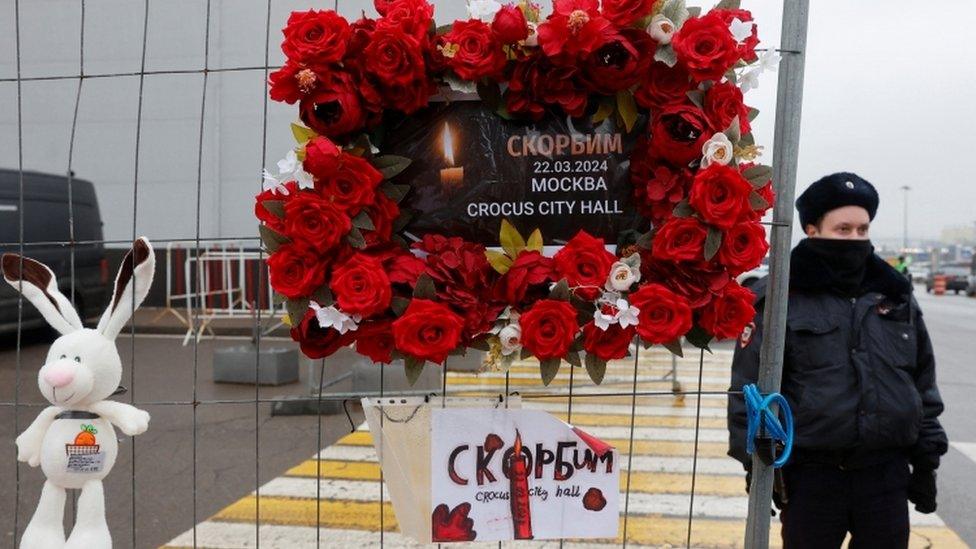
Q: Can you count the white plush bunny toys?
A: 1